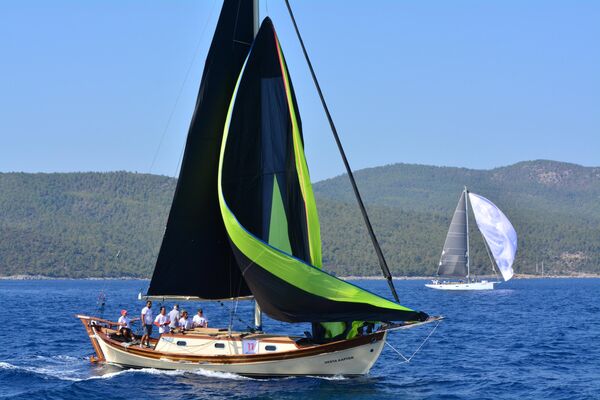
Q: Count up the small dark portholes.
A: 3